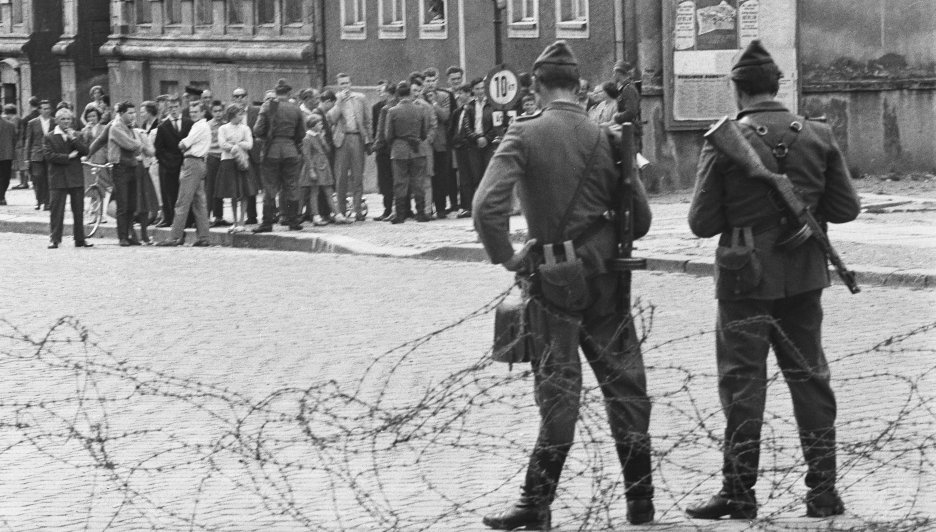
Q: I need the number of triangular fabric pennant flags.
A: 0